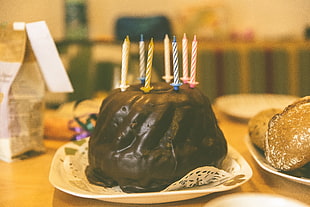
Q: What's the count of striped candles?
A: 5